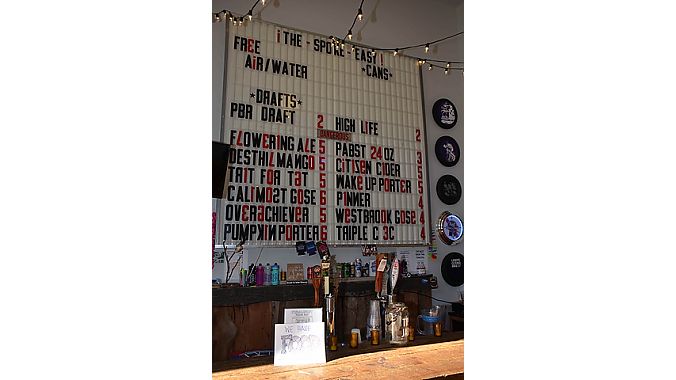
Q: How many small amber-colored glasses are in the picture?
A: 5